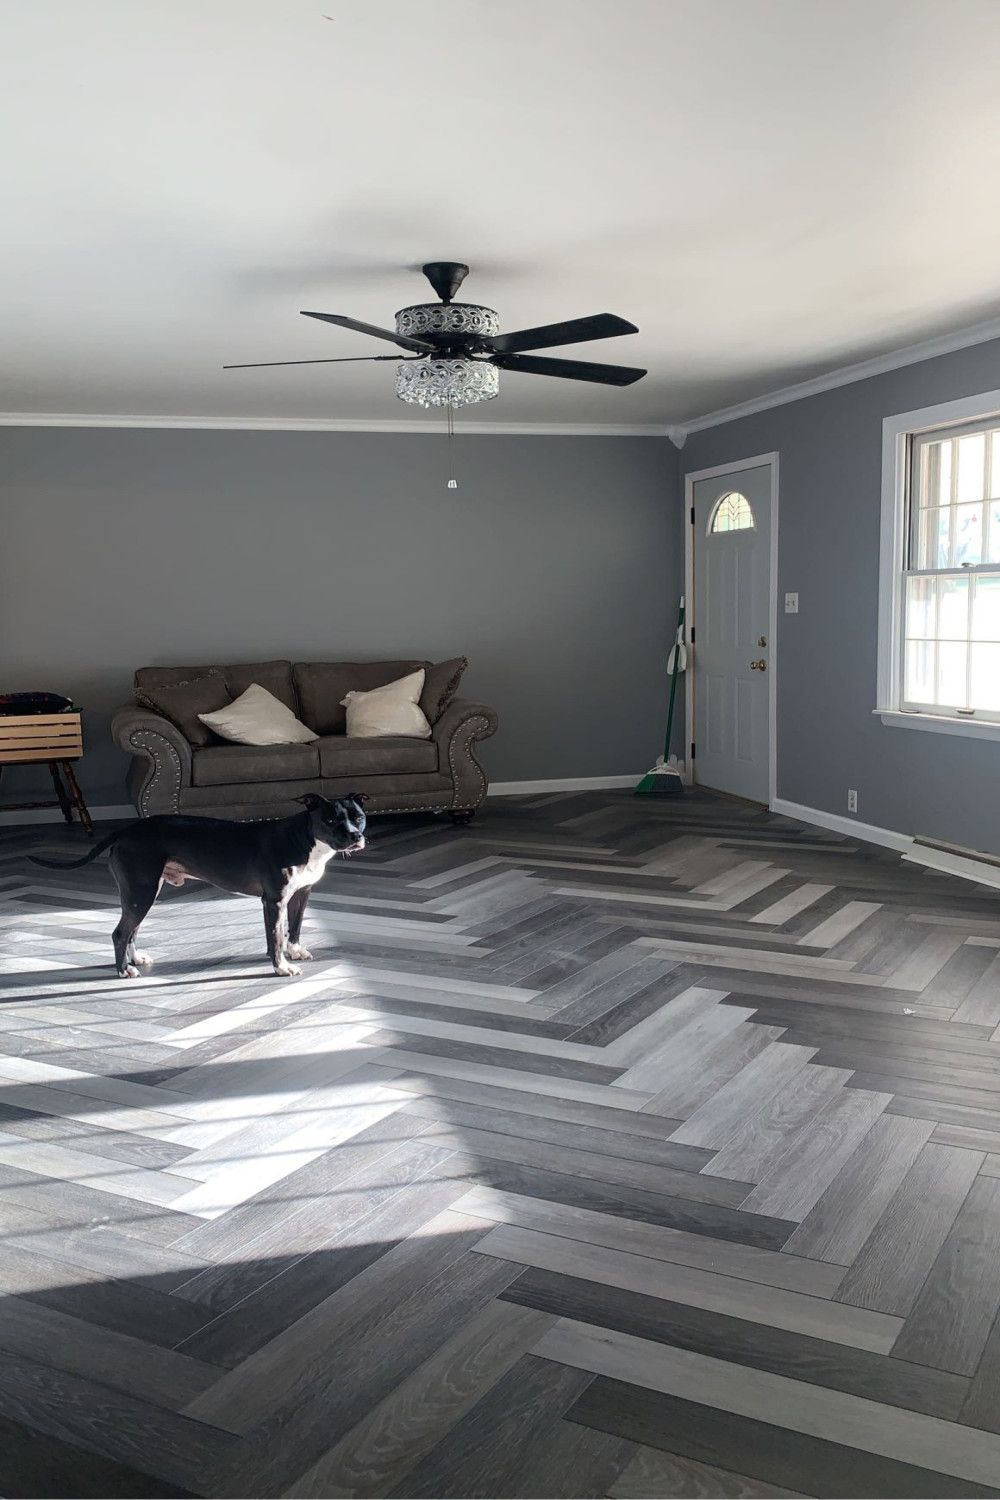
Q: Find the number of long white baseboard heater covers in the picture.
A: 1